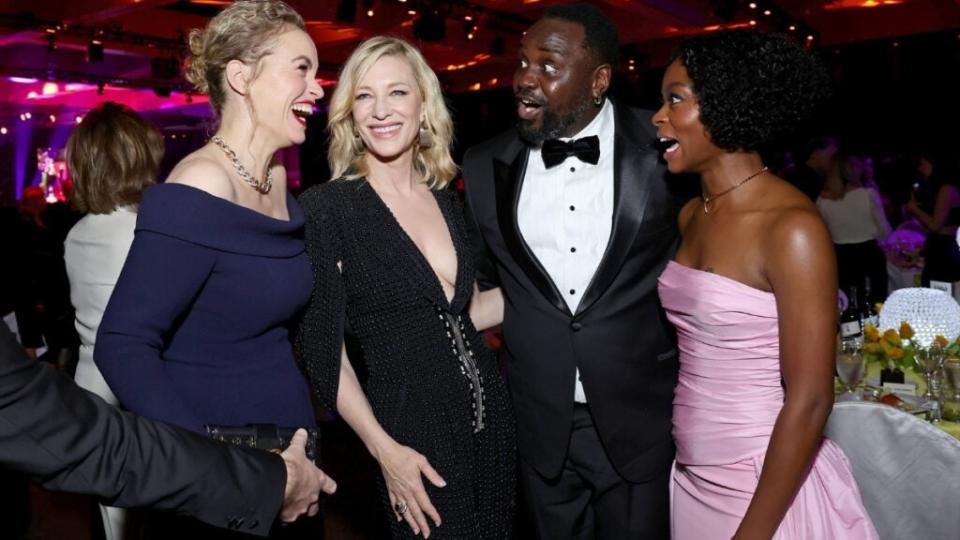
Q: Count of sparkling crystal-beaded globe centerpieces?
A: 1